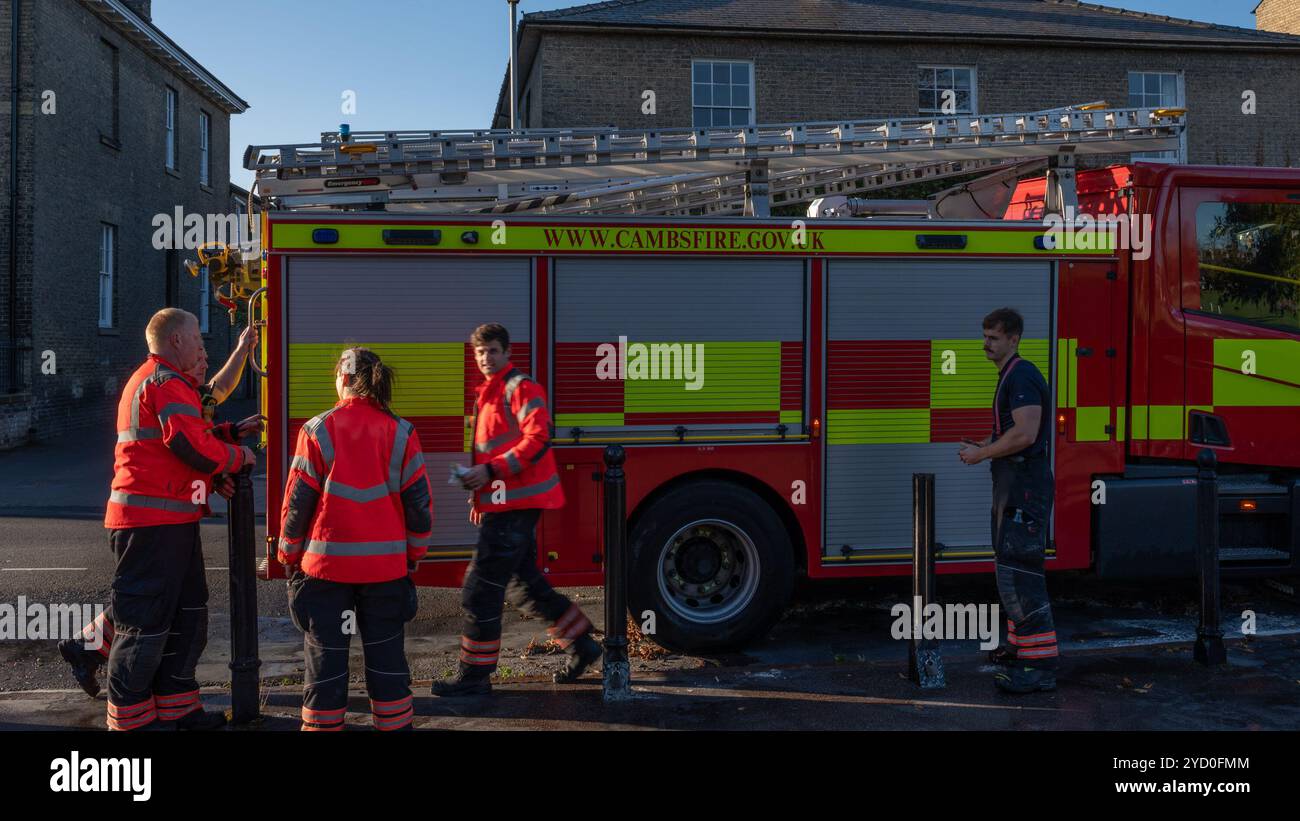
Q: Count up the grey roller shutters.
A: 3